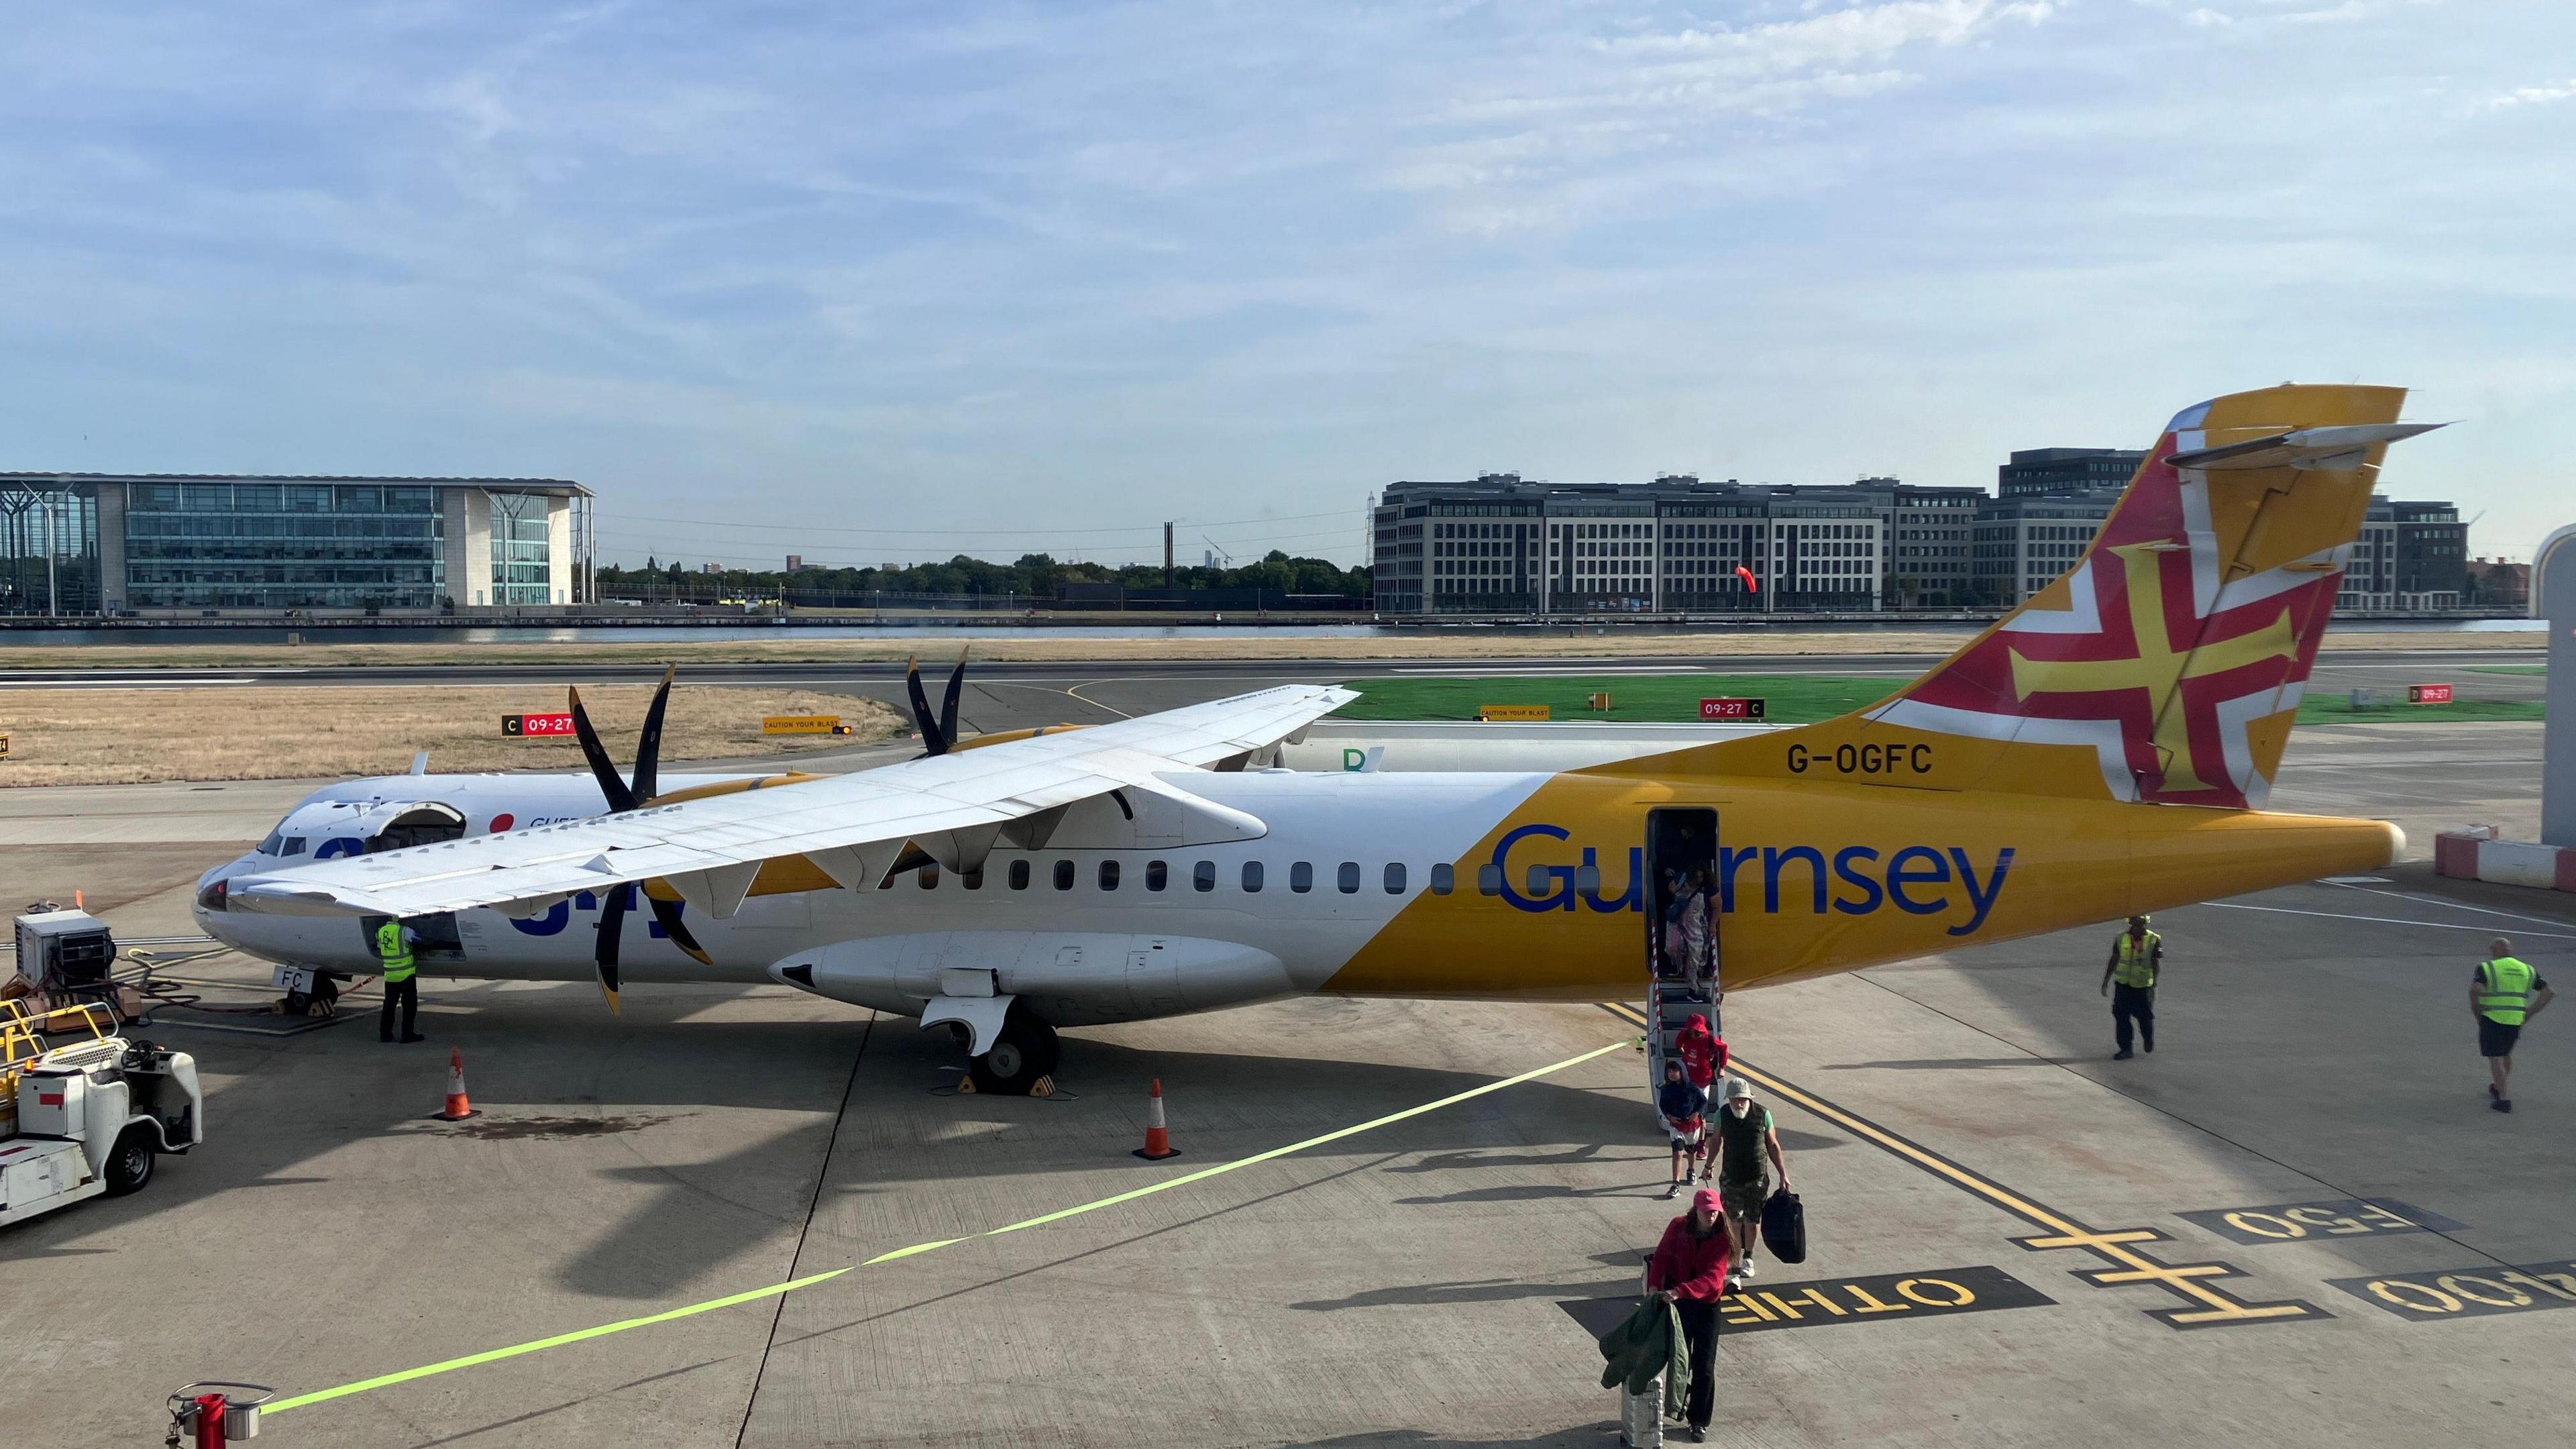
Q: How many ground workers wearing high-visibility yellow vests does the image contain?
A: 3